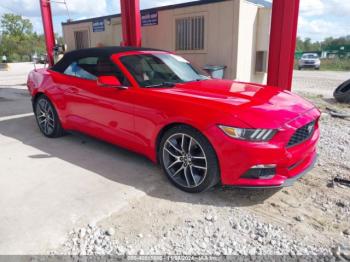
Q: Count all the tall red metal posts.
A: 3